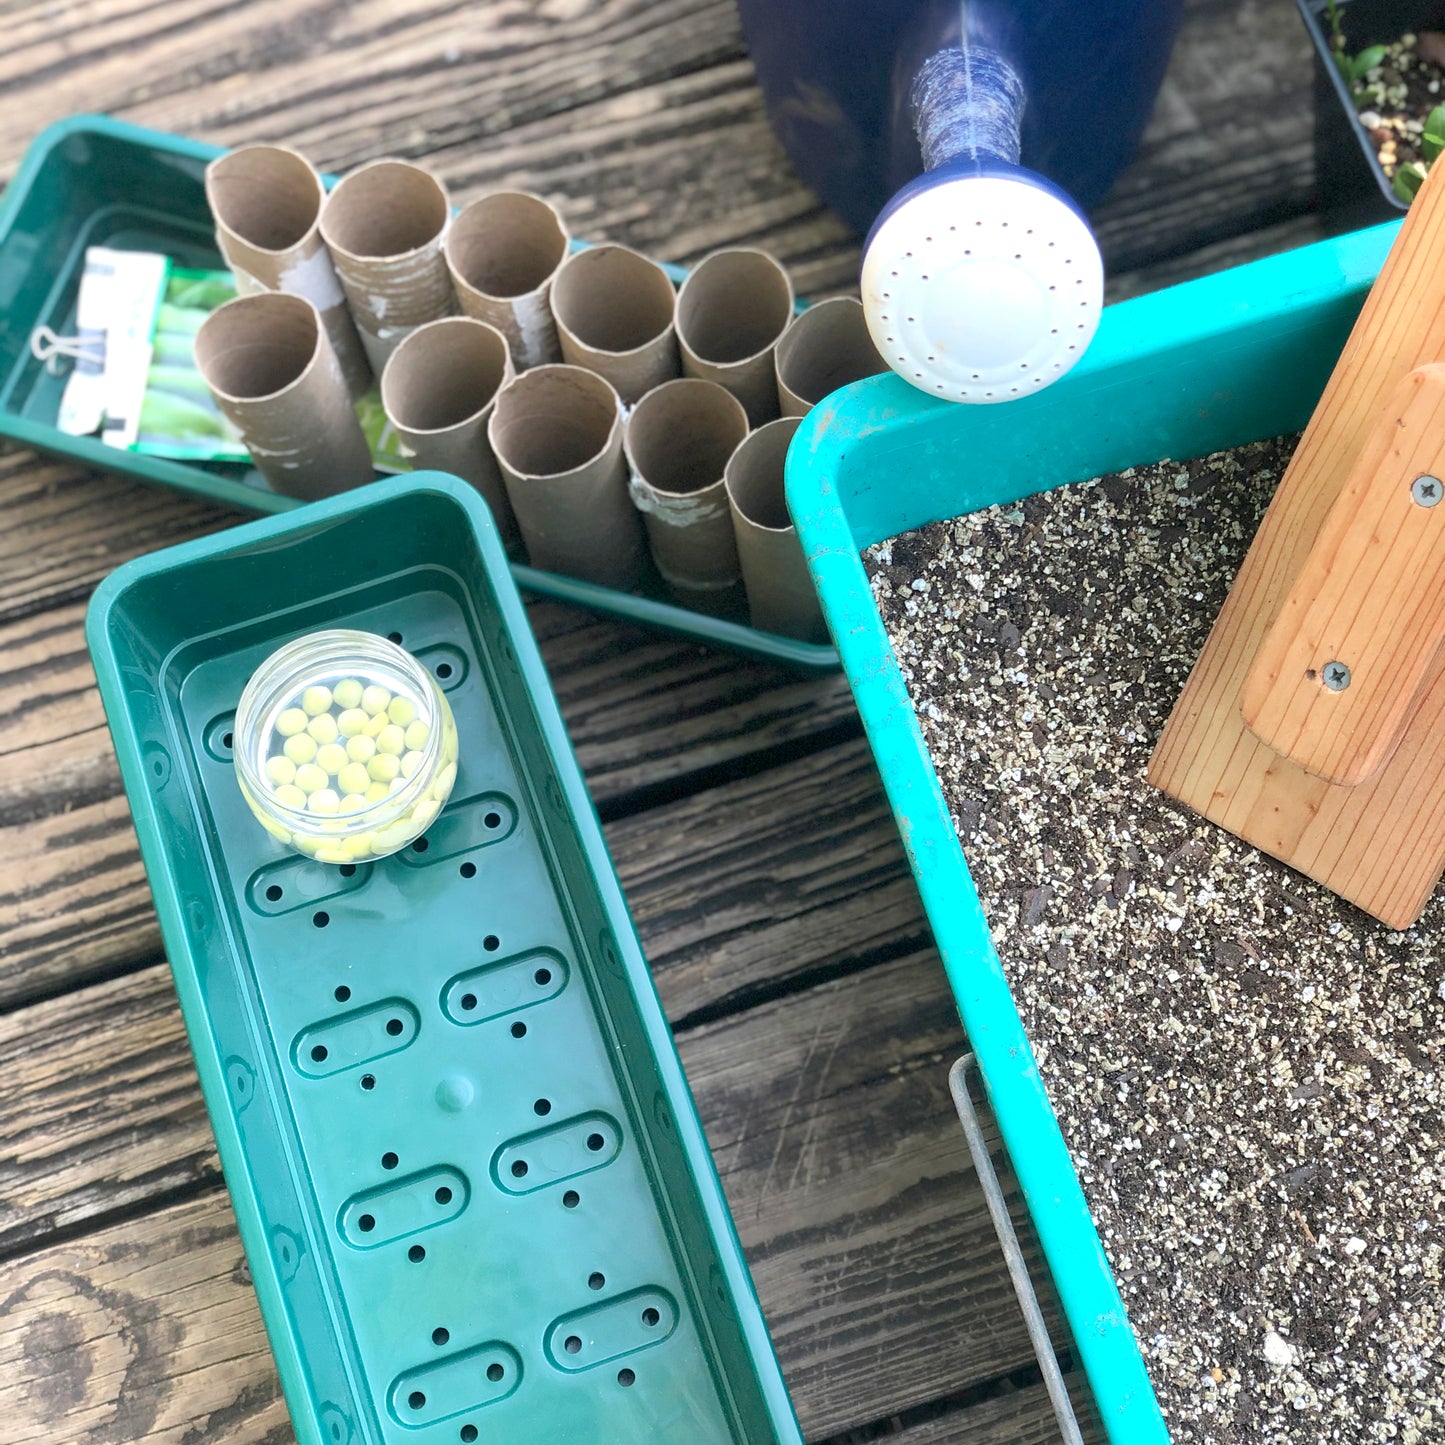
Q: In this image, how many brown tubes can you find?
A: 11